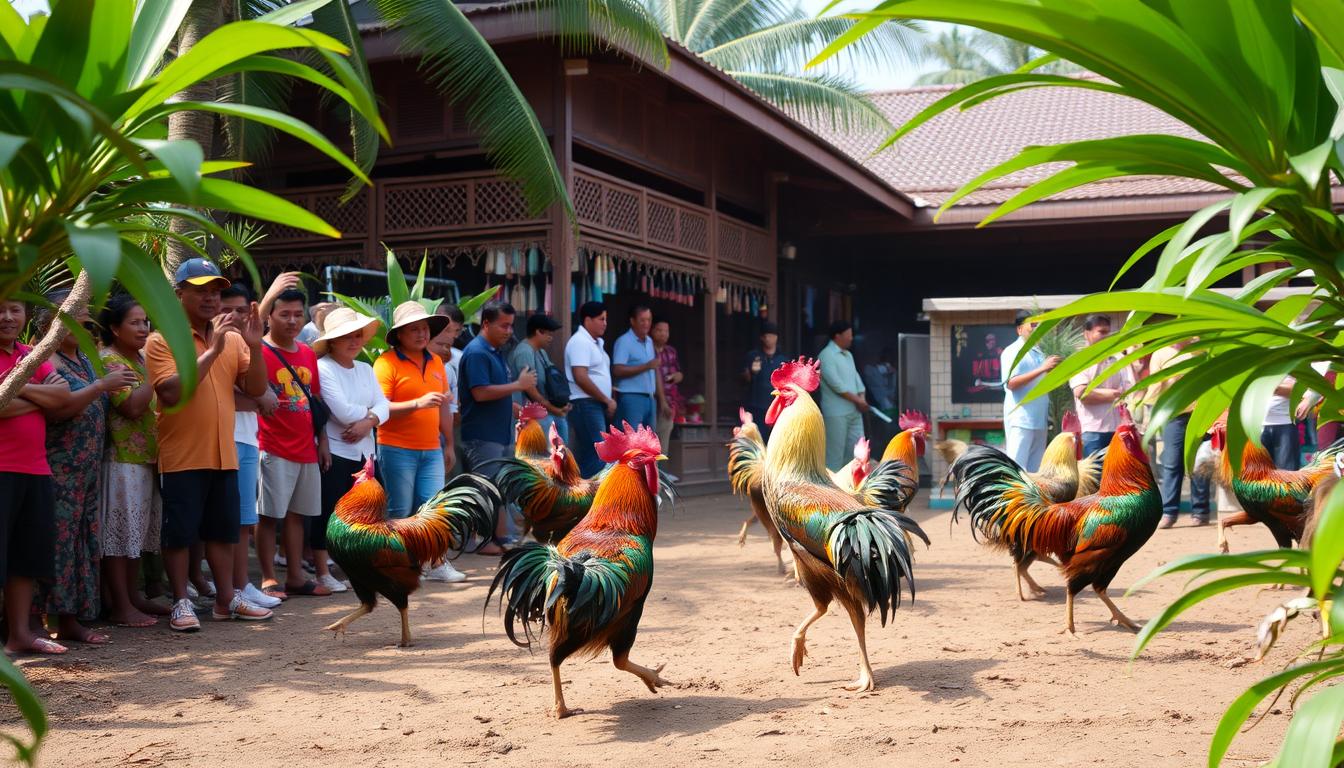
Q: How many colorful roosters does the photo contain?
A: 11